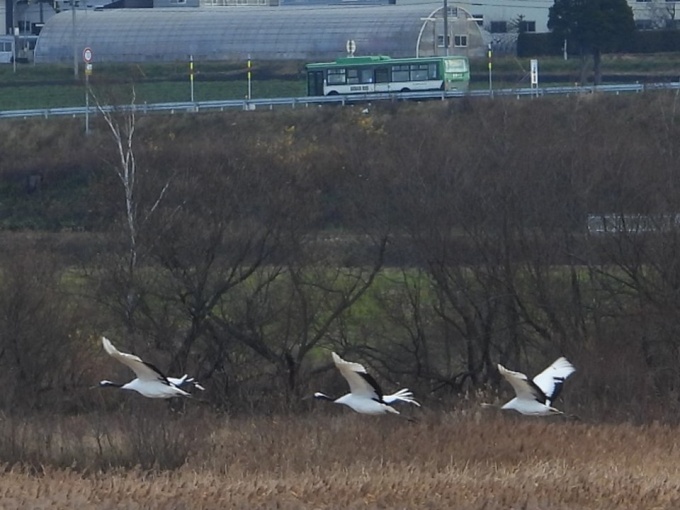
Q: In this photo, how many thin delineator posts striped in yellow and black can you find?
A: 3